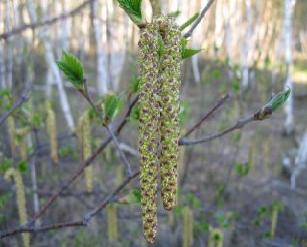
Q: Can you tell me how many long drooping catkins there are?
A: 2